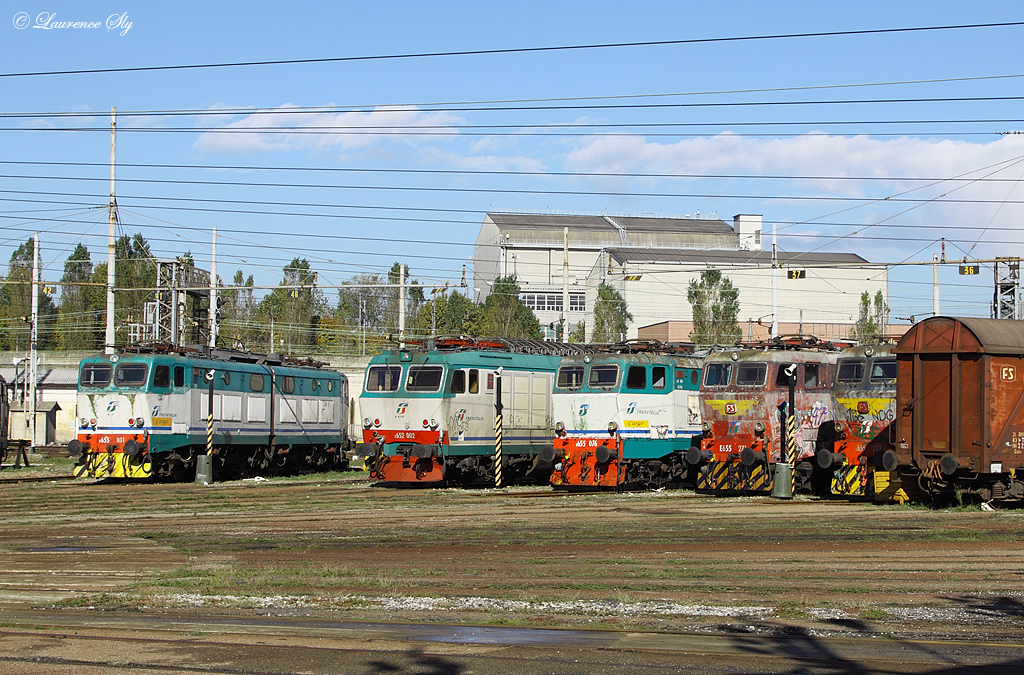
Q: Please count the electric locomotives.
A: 5